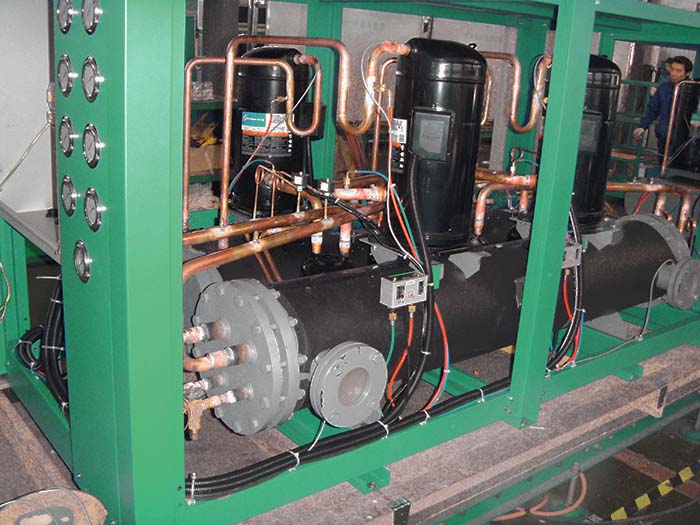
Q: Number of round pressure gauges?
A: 9